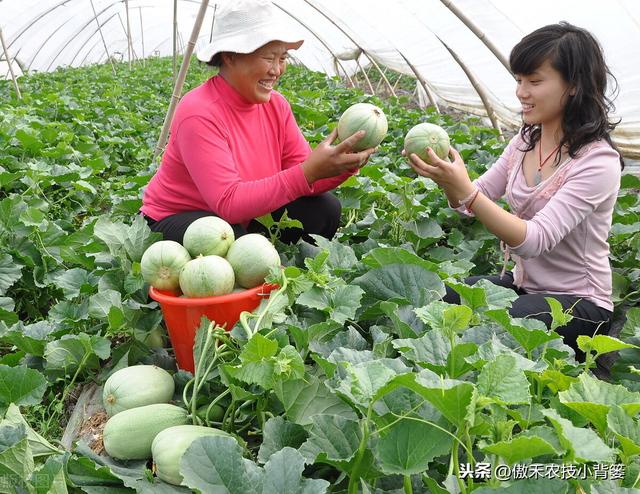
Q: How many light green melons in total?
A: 9